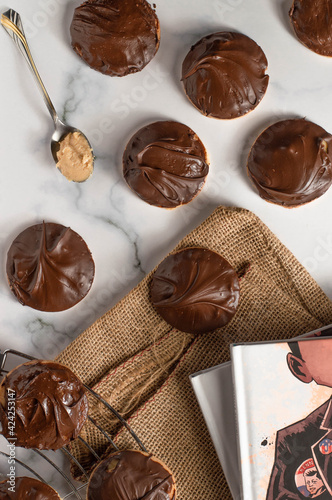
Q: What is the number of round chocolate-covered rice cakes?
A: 10